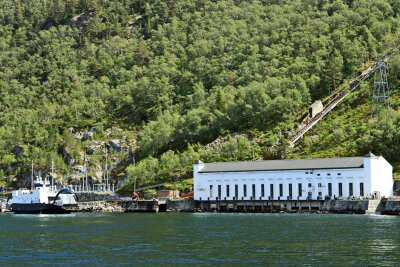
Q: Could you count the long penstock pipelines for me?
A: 1